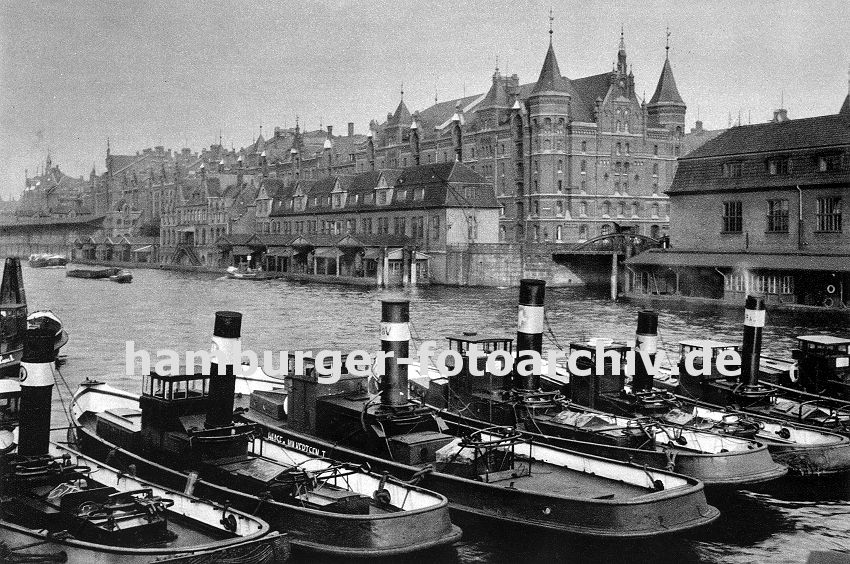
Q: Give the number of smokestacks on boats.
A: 6